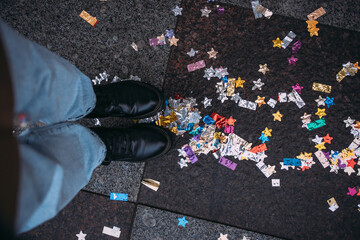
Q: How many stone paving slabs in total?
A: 5